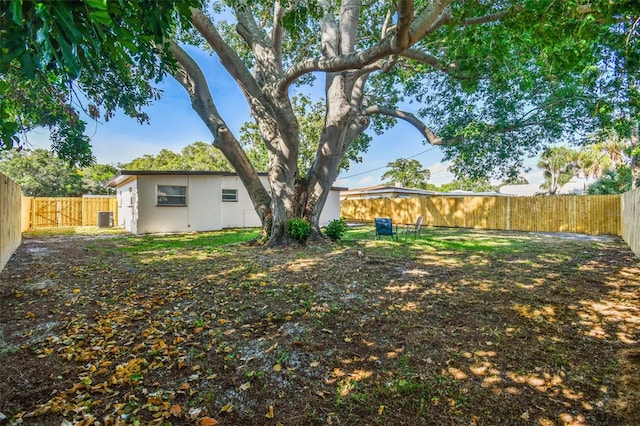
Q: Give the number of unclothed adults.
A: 0